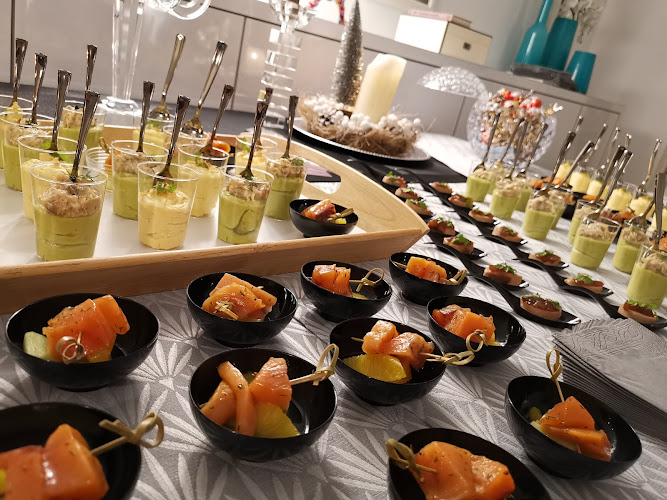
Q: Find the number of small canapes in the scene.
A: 14